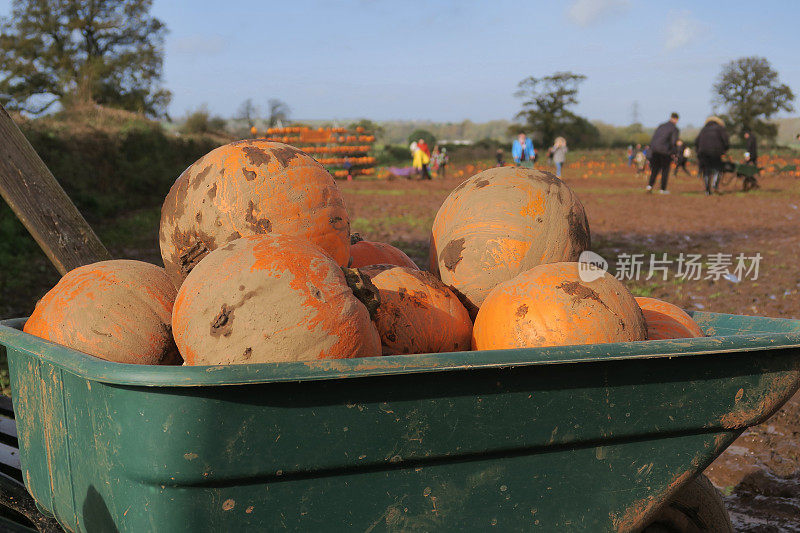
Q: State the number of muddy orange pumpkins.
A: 8